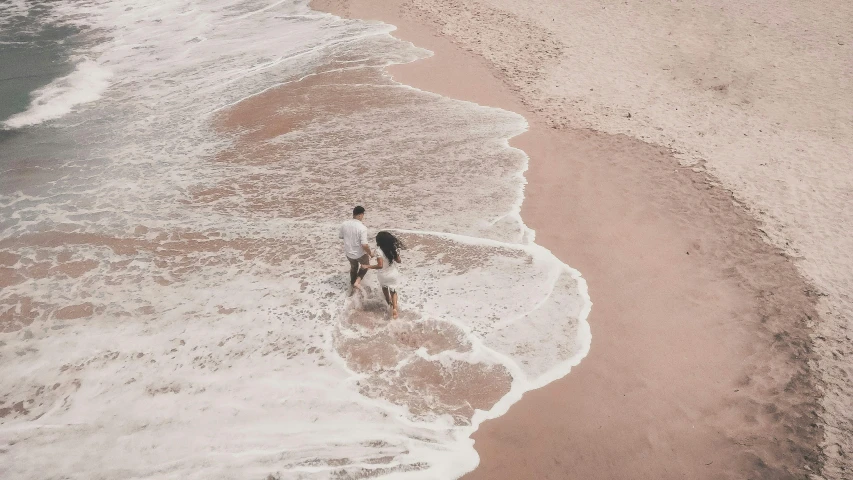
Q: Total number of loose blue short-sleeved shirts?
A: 0